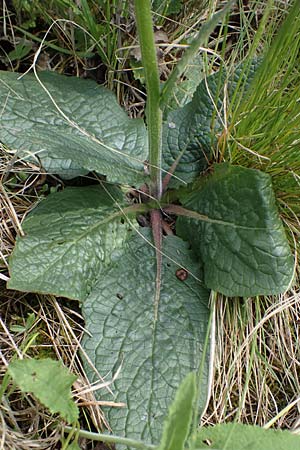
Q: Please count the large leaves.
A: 5